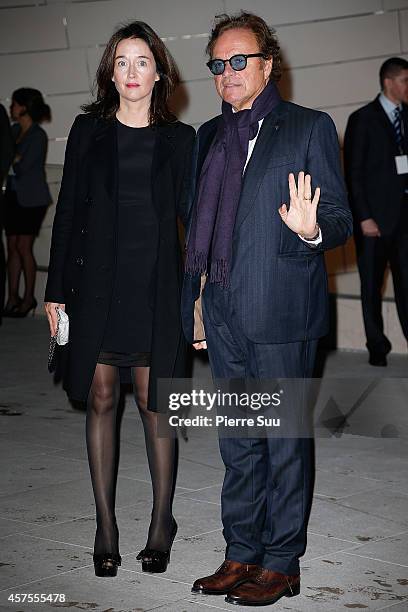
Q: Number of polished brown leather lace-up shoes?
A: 2